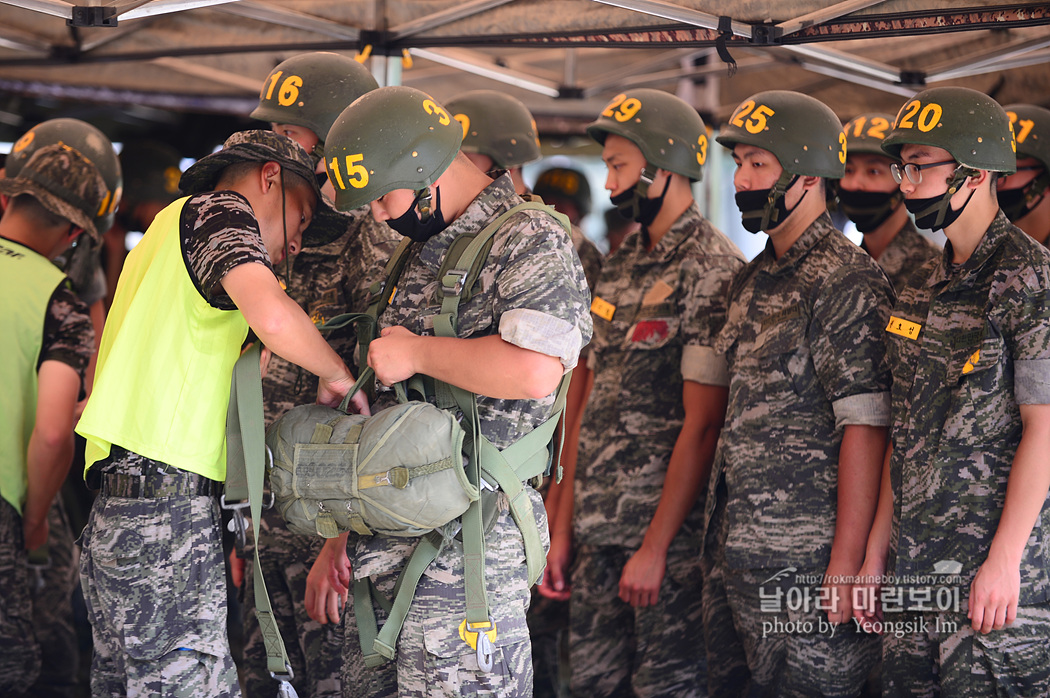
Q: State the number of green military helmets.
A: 11